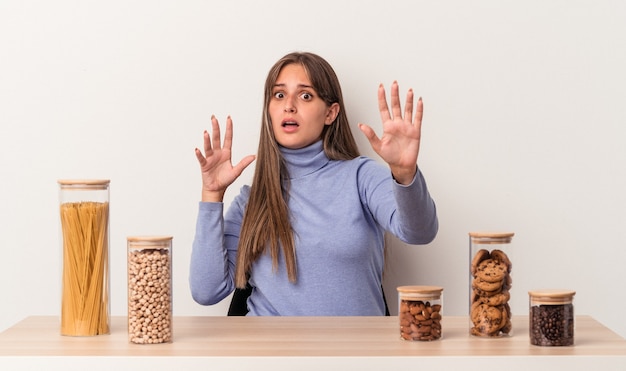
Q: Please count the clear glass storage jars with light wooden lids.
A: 5